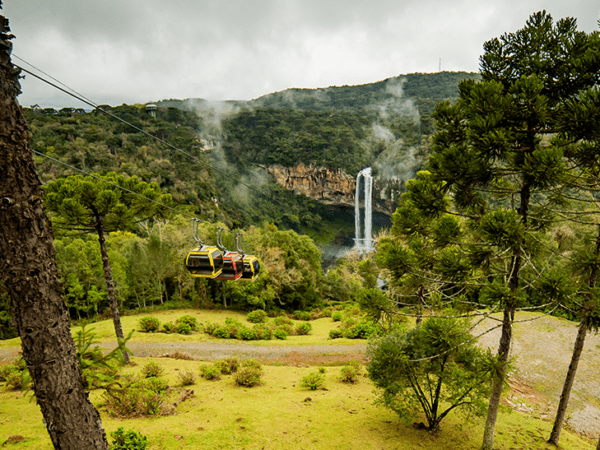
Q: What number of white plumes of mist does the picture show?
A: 2